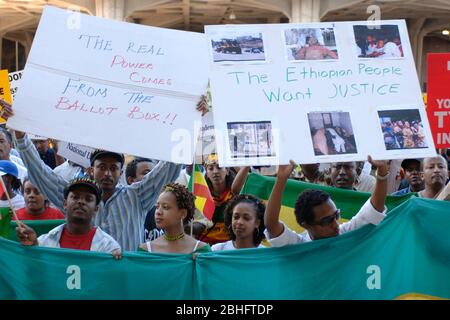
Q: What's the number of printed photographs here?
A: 6